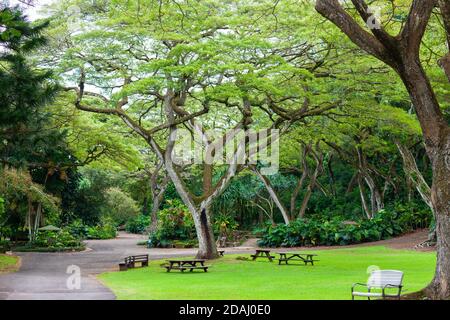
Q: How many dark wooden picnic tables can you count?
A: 3